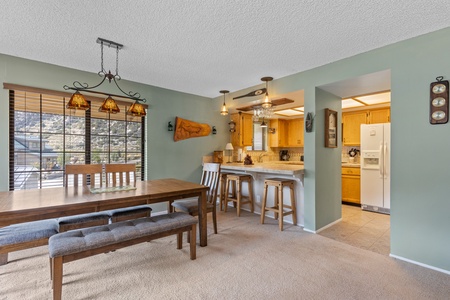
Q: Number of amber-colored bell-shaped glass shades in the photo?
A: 3